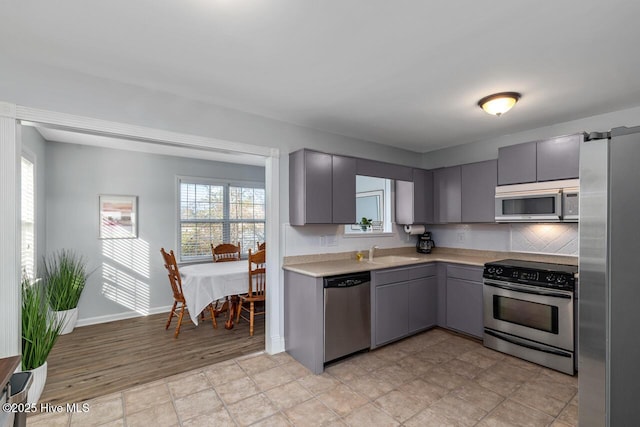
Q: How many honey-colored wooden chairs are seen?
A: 4